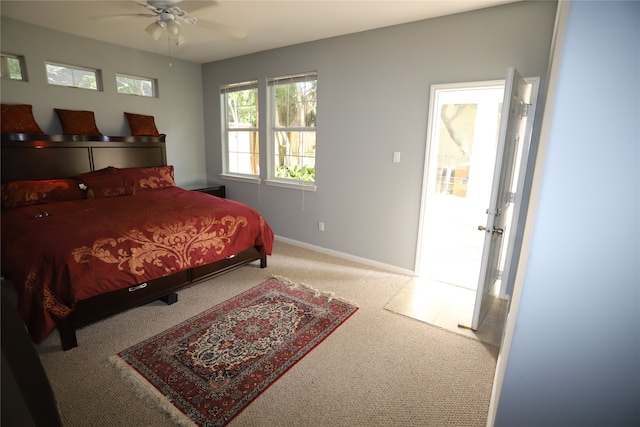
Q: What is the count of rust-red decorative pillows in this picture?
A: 3